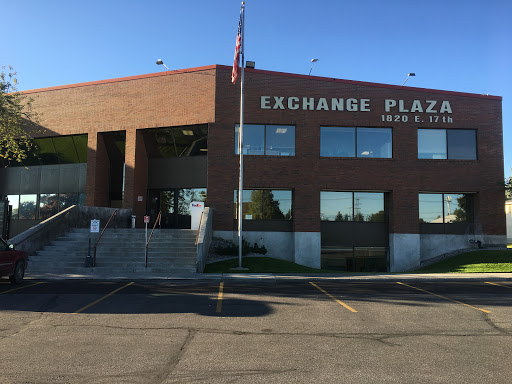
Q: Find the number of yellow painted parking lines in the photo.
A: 6